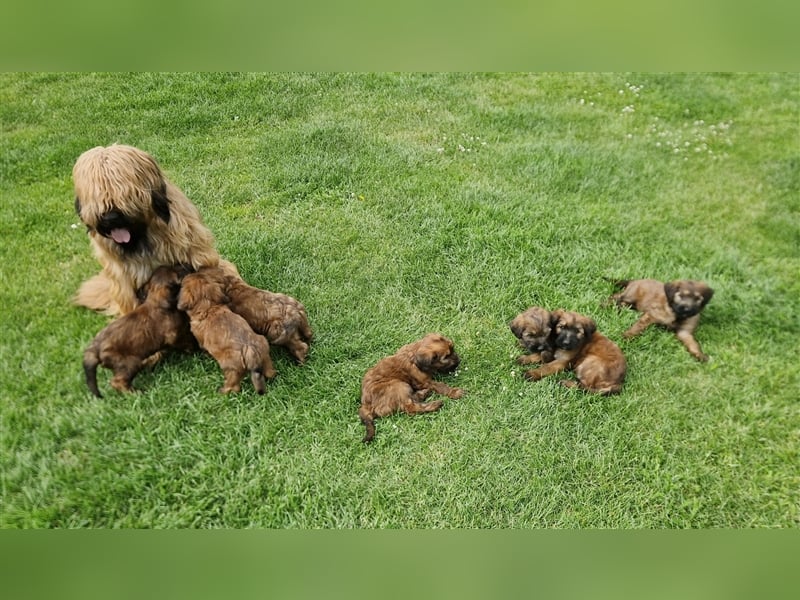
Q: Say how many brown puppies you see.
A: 7